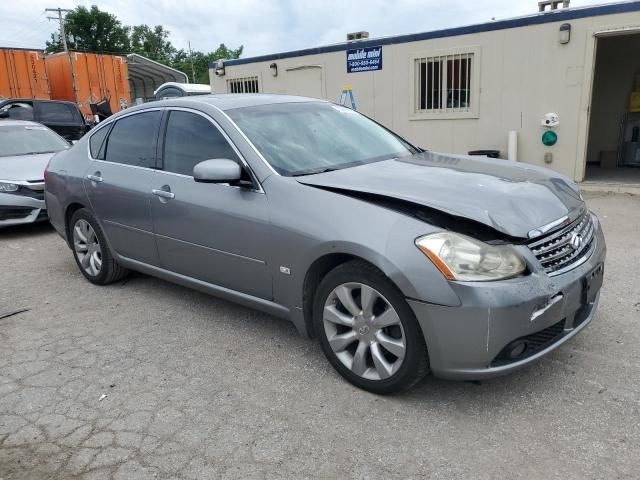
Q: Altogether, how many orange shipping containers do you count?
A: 2